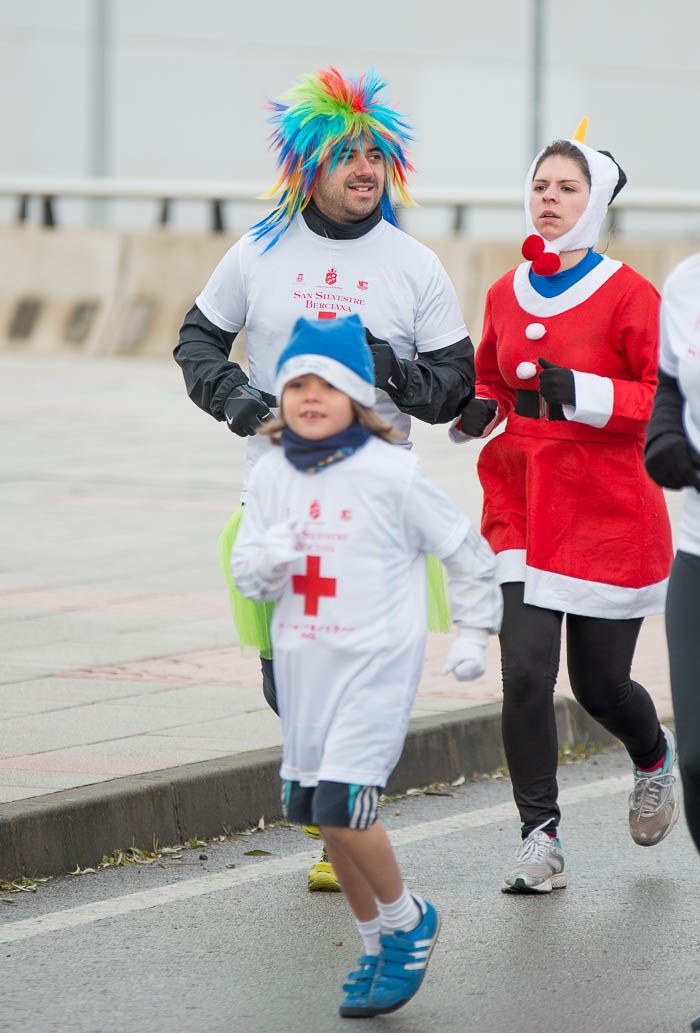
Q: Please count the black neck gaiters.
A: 1